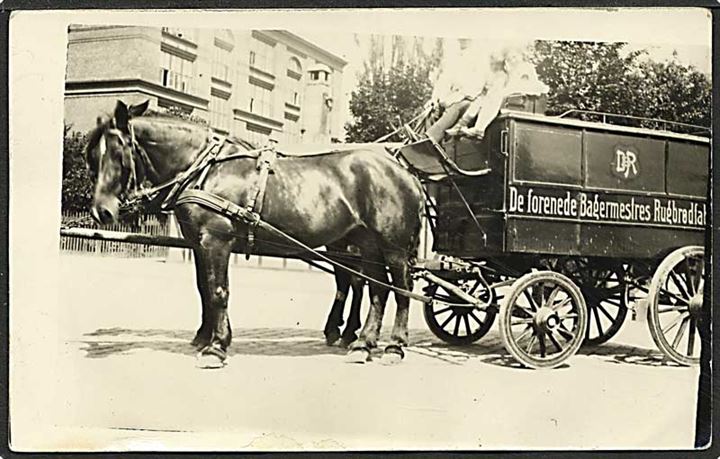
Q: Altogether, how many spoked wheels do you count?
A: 4